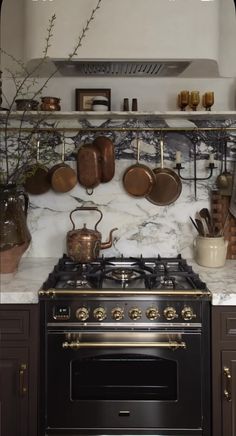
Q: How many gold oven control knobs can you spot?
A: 7